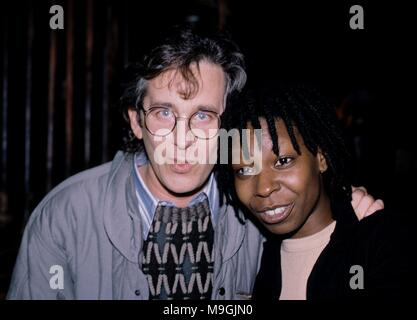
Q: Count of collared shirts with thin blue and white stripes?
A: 1